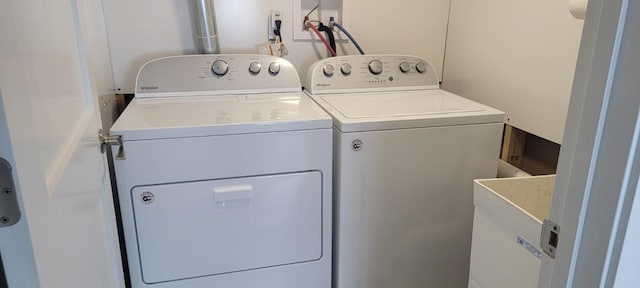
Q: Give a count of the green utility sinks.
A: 0